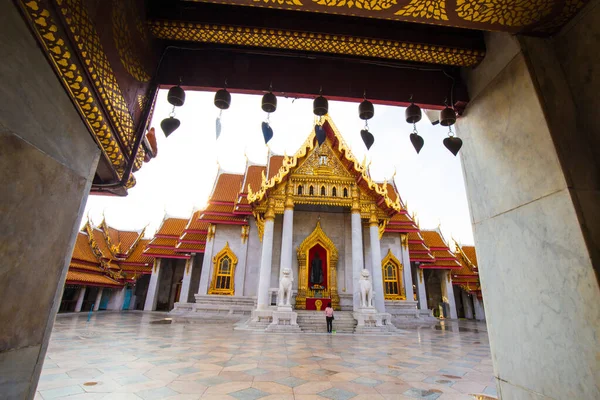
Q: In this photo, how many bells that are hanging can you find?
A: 7